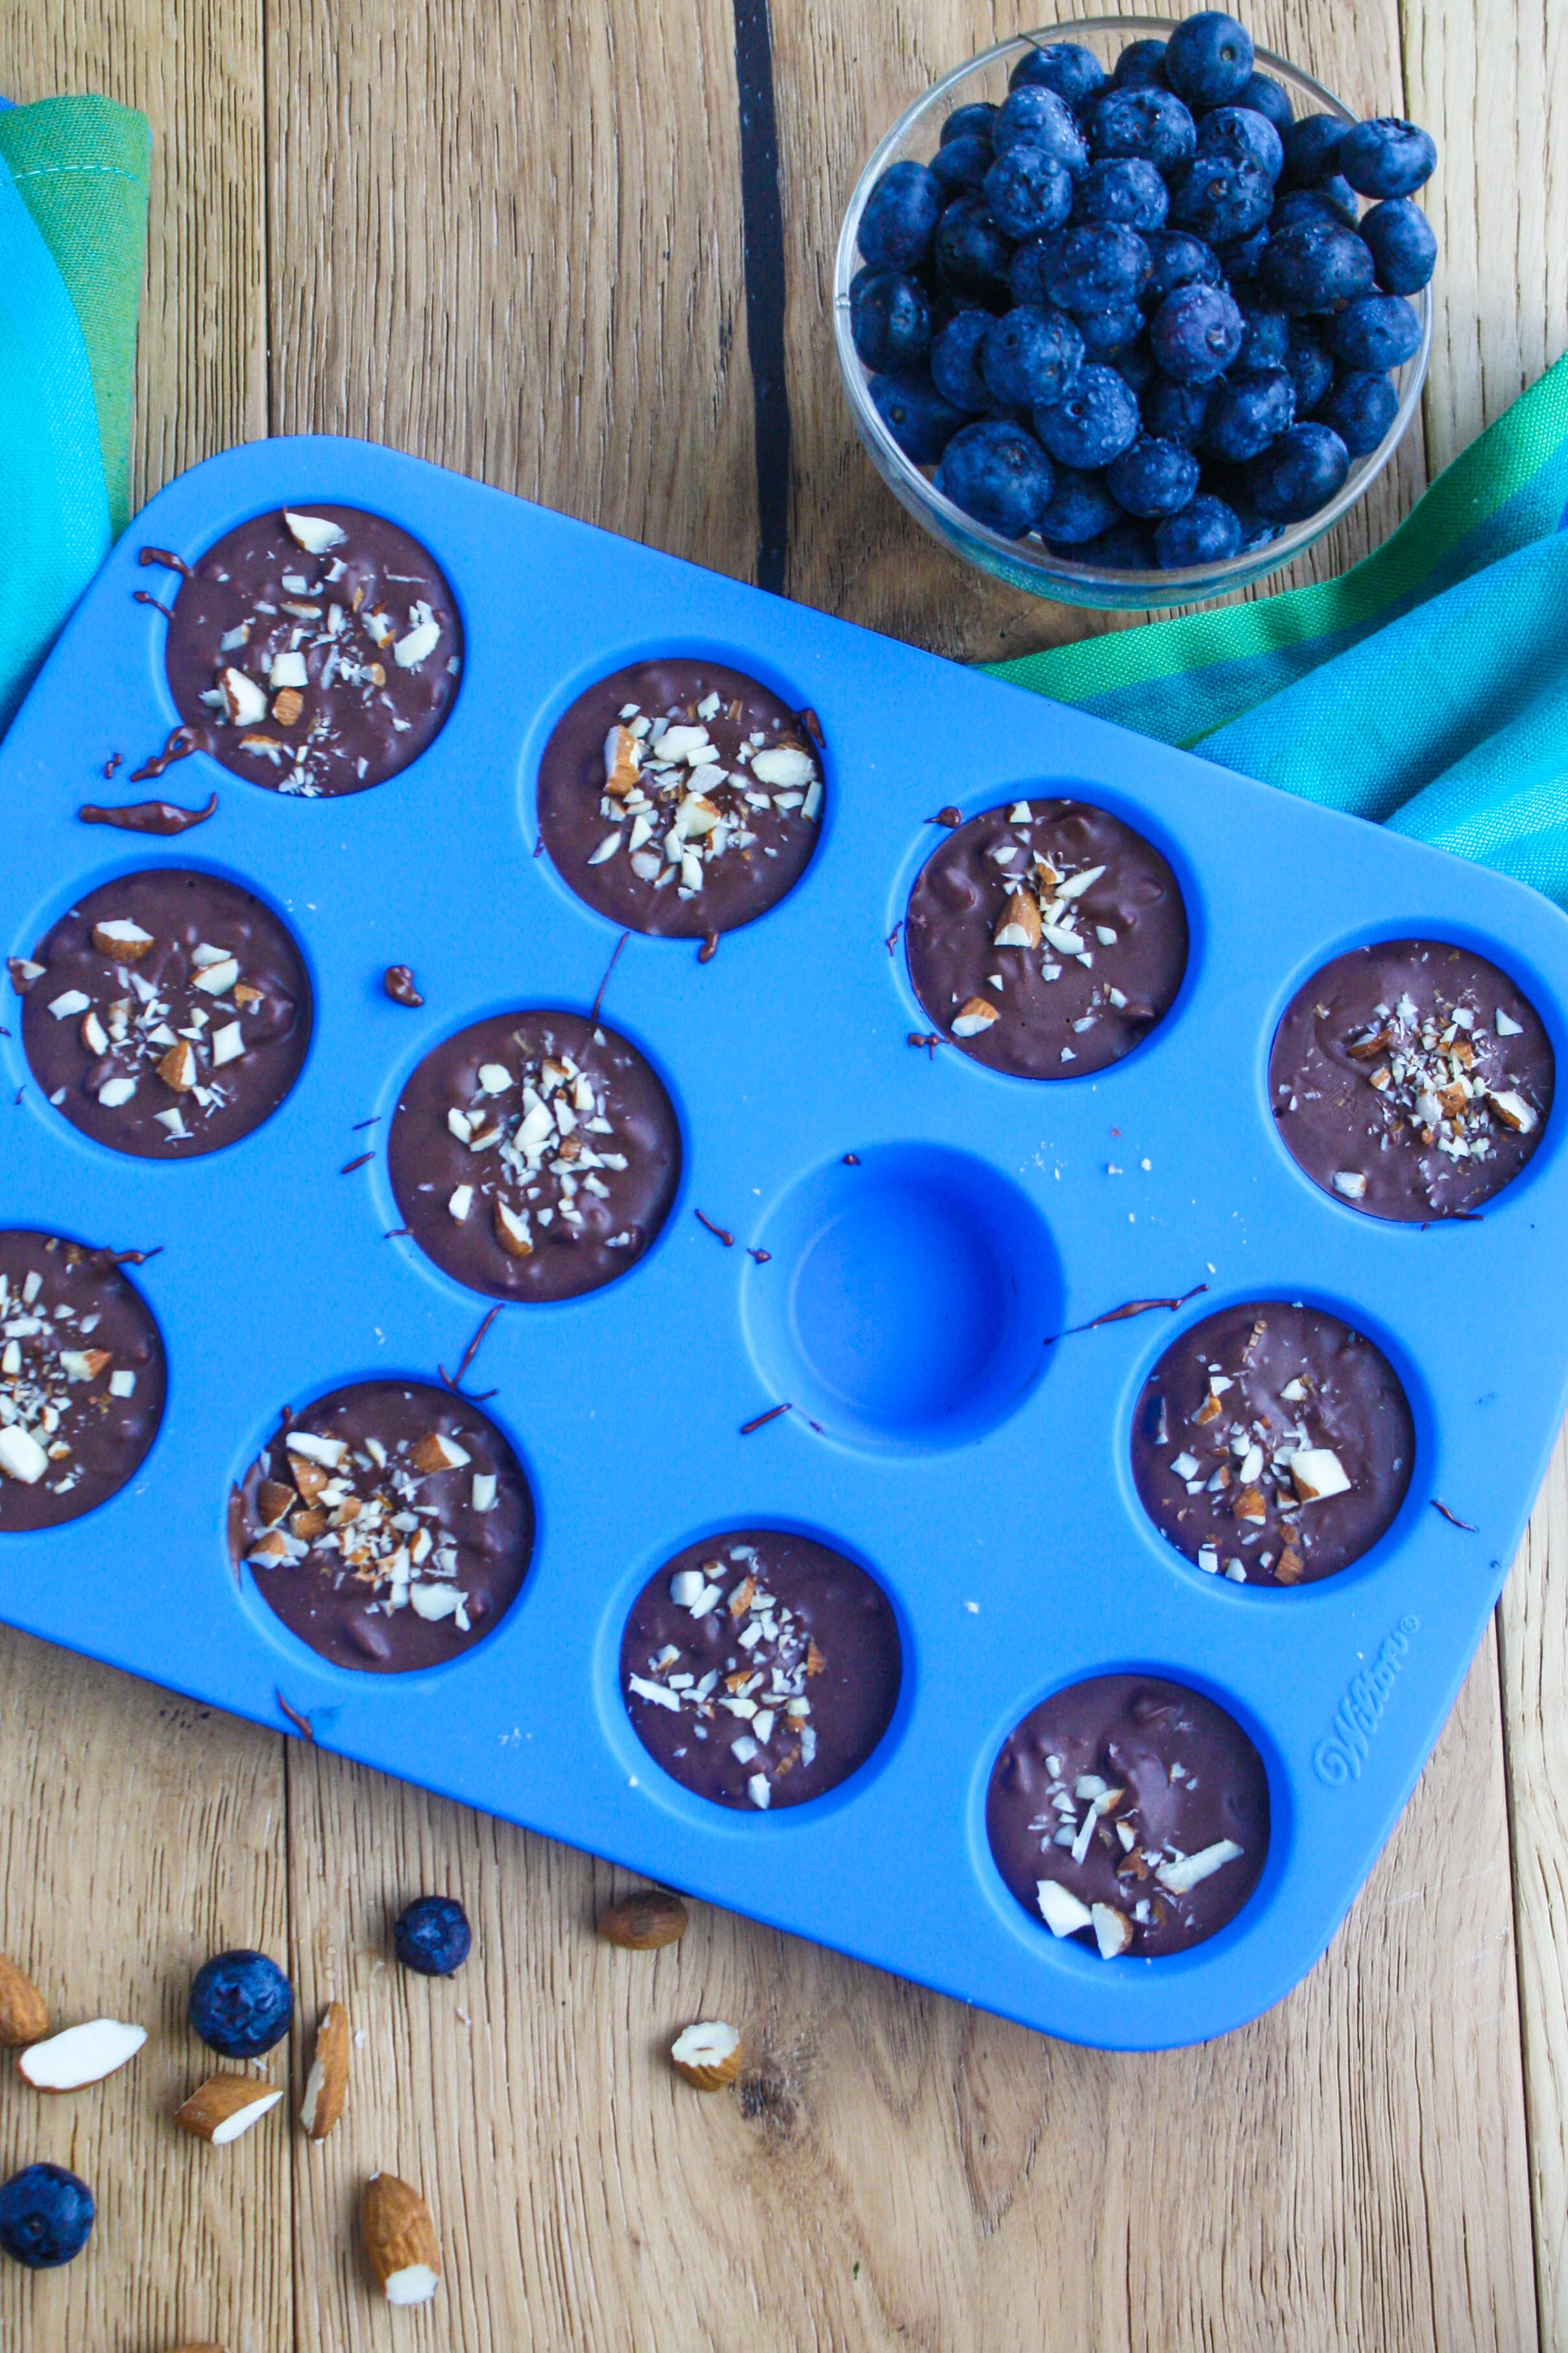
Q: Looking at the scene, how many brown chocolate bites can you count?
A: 11